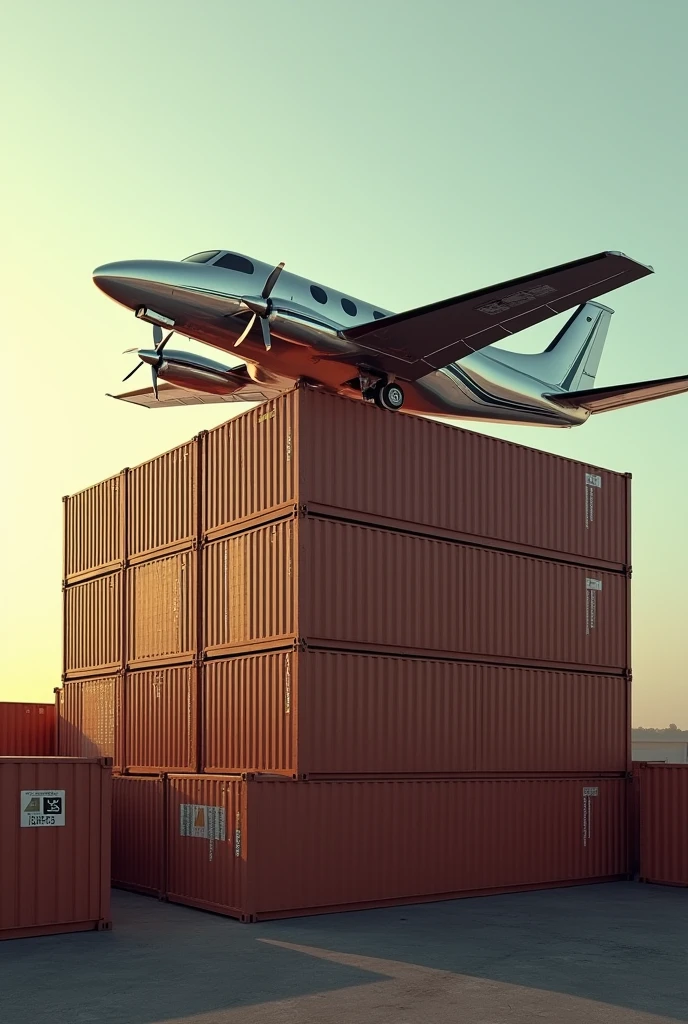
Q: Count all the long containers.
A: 4